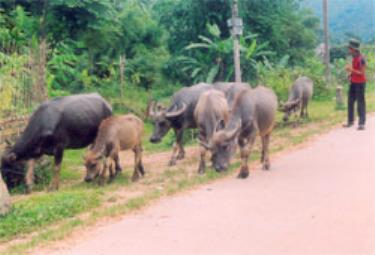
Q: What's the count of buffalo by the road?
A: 7